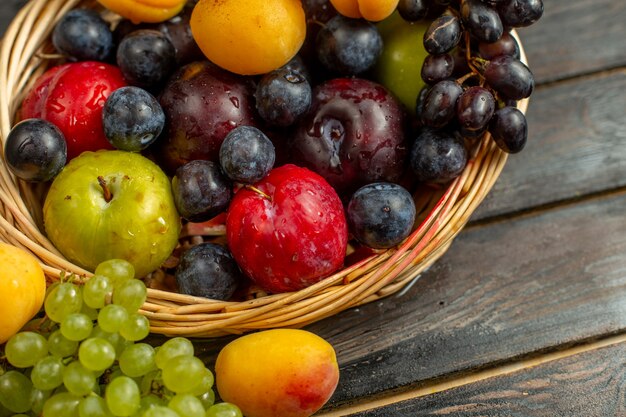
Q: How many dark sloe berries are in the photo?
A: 11